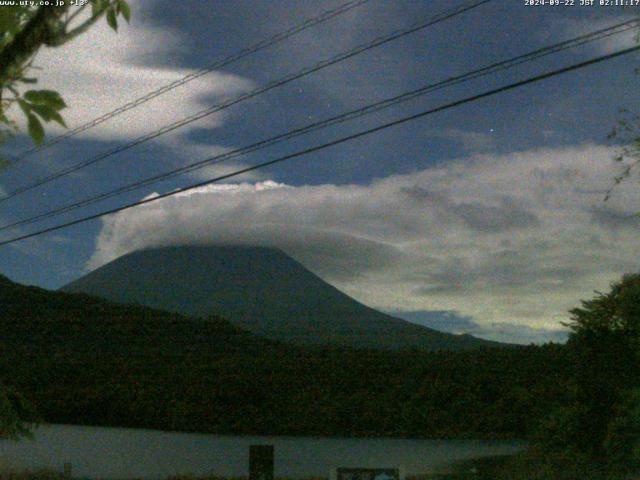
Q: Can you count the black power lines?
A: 4